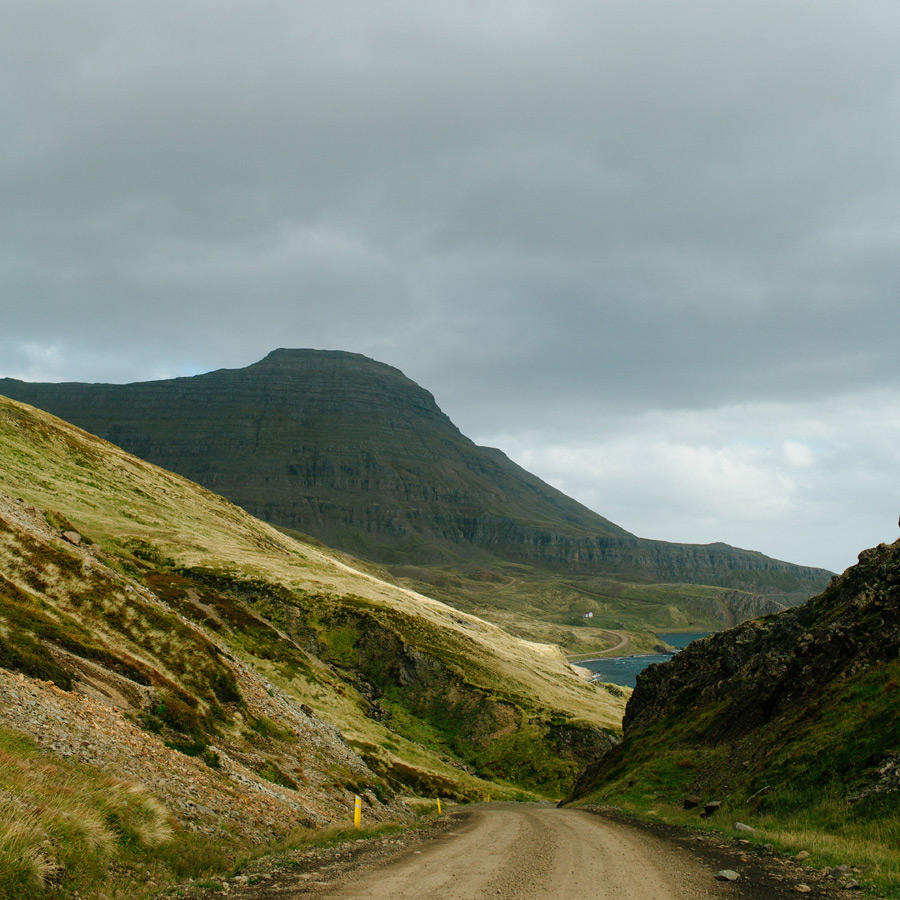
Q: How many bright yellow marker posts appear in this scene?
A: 3